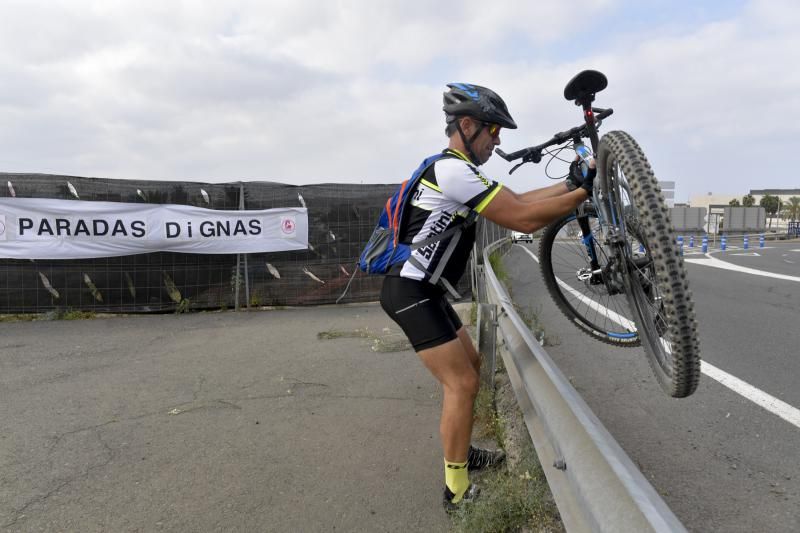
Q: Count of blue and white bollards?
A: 6